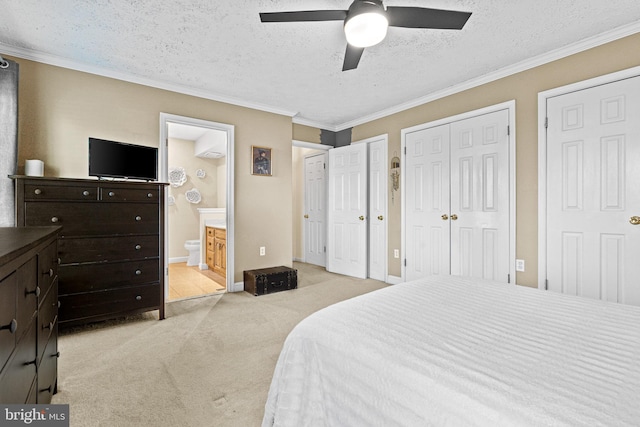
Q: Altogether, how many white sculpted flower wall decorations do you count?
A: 4